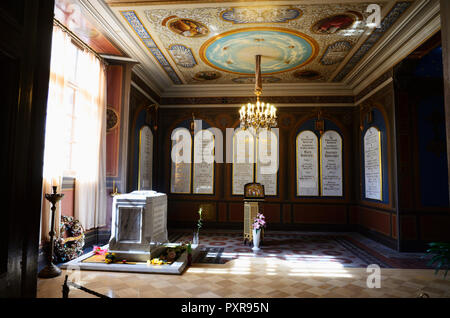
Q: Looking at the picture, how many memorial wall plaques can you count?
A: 8